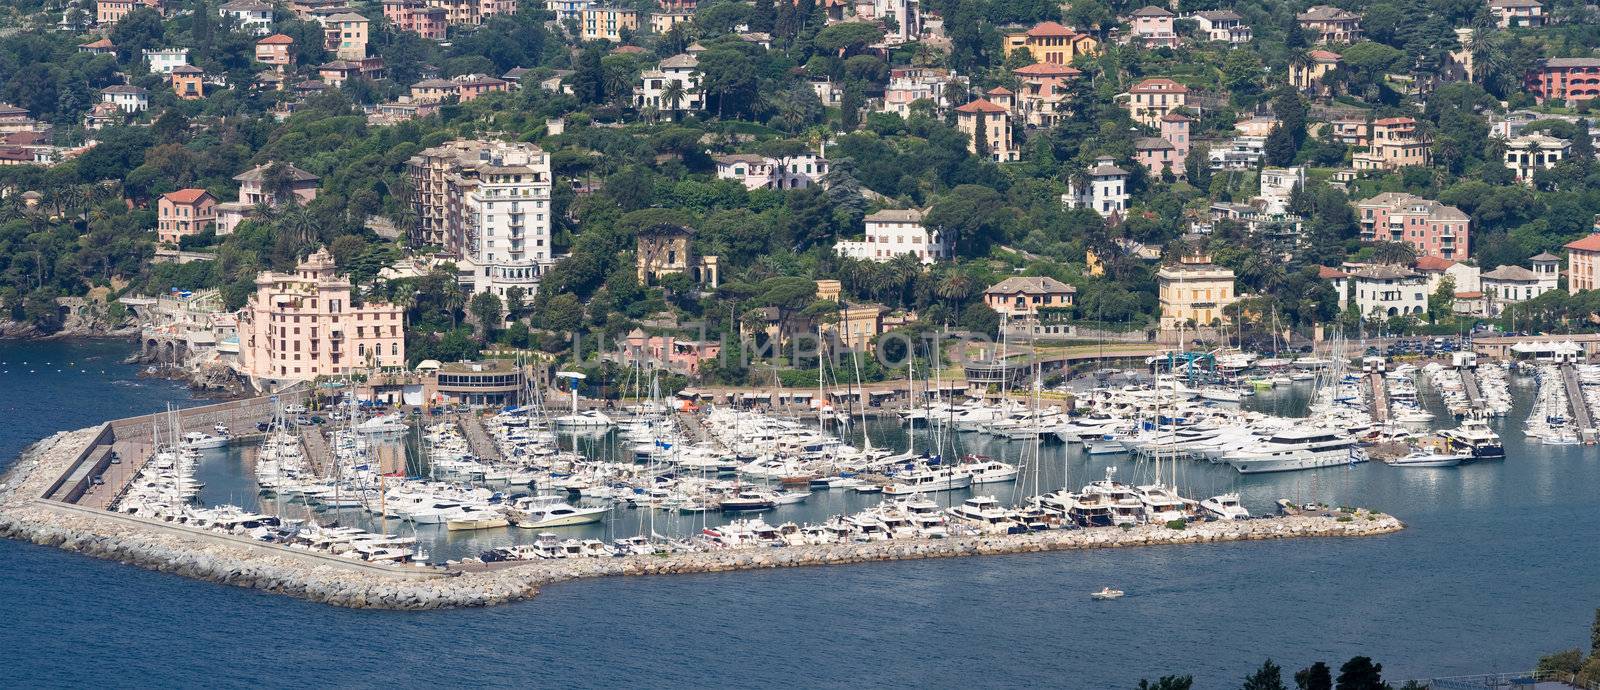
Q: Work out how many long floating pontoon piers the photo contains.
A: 6